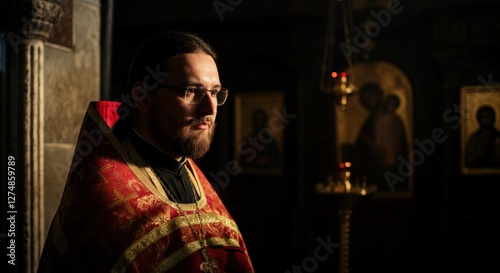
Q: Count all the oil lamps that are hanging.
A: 1